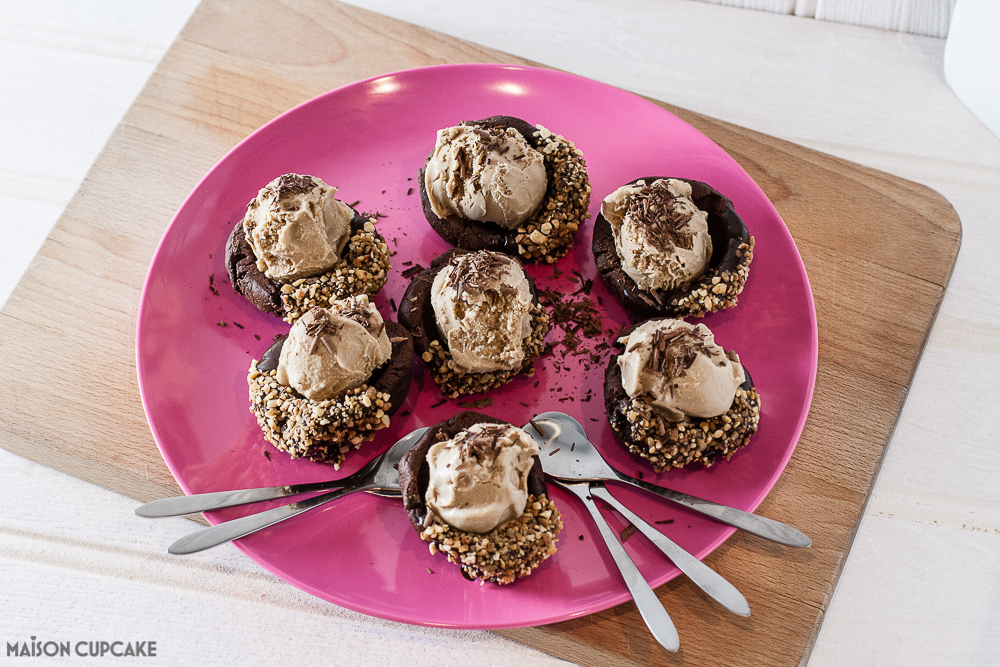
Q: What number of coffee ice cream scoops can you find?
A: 7